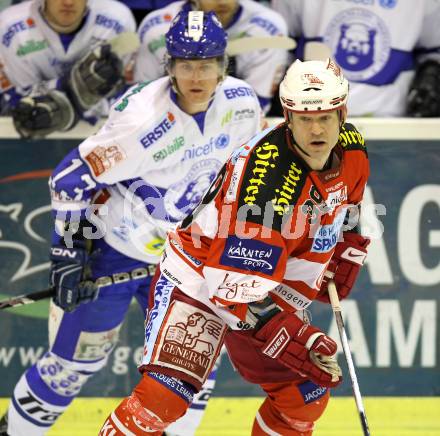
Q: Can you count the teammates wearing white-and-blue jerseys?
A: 4